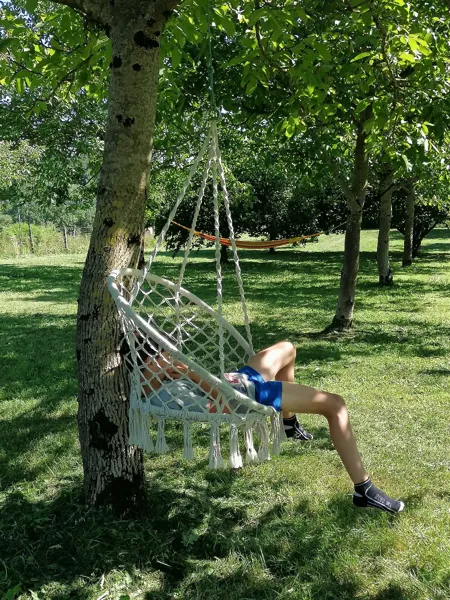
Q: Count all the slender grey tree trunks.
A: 3